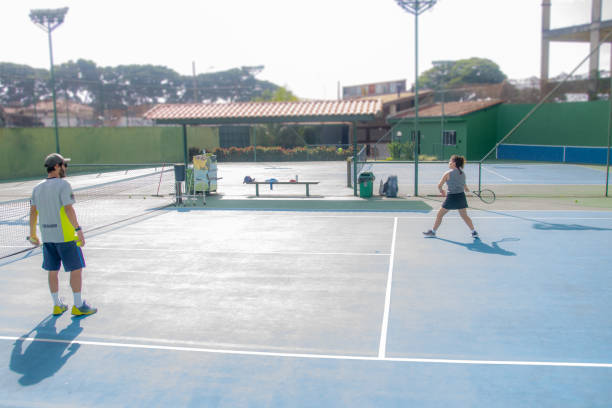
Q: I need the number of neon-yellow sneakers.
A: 2